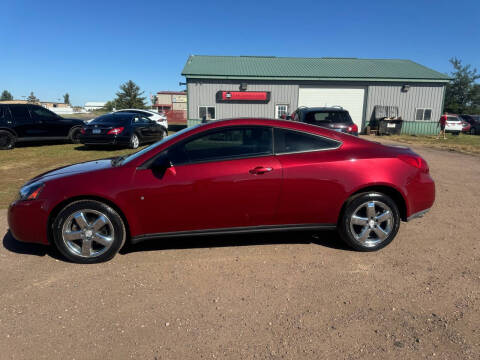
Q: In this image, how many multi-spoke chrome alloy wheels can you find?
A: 2